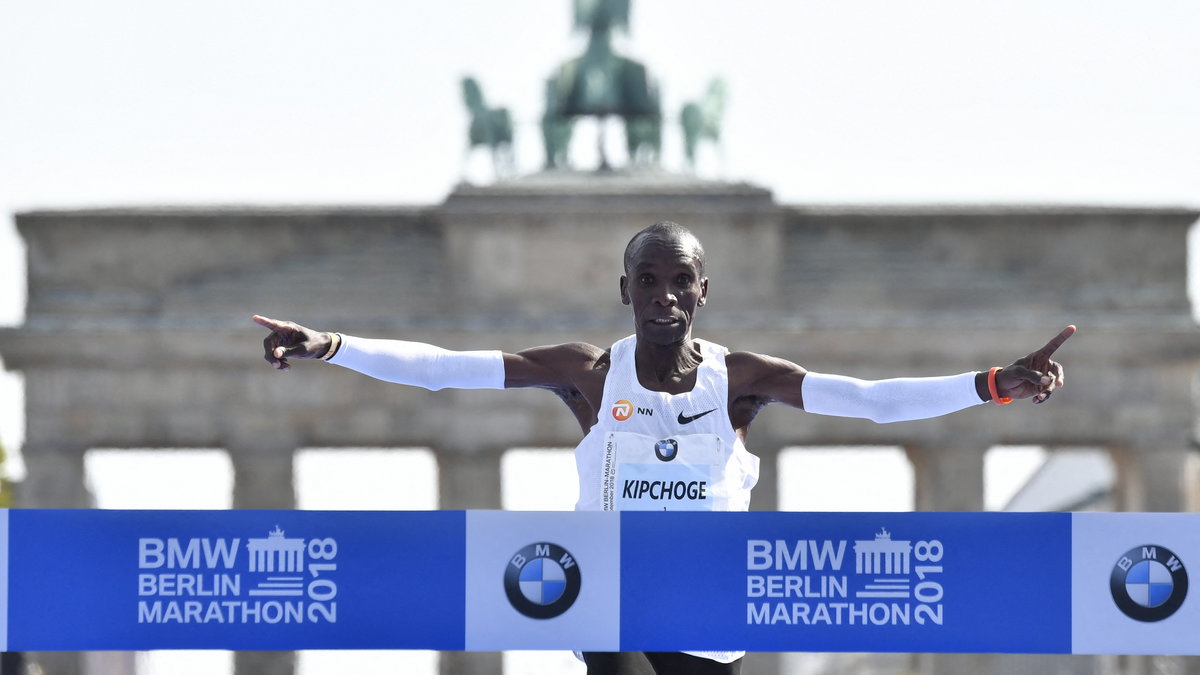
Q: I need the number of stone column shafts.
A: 6